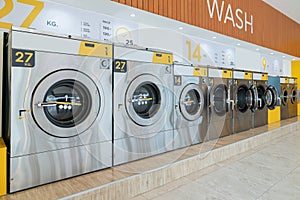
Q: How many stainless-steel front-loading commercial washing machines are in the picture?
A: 8